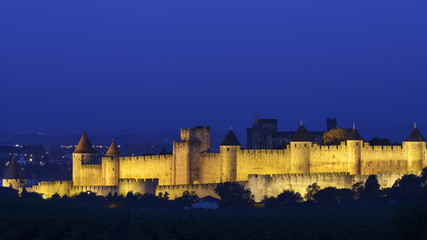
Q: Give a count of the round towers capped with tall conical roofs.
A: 7